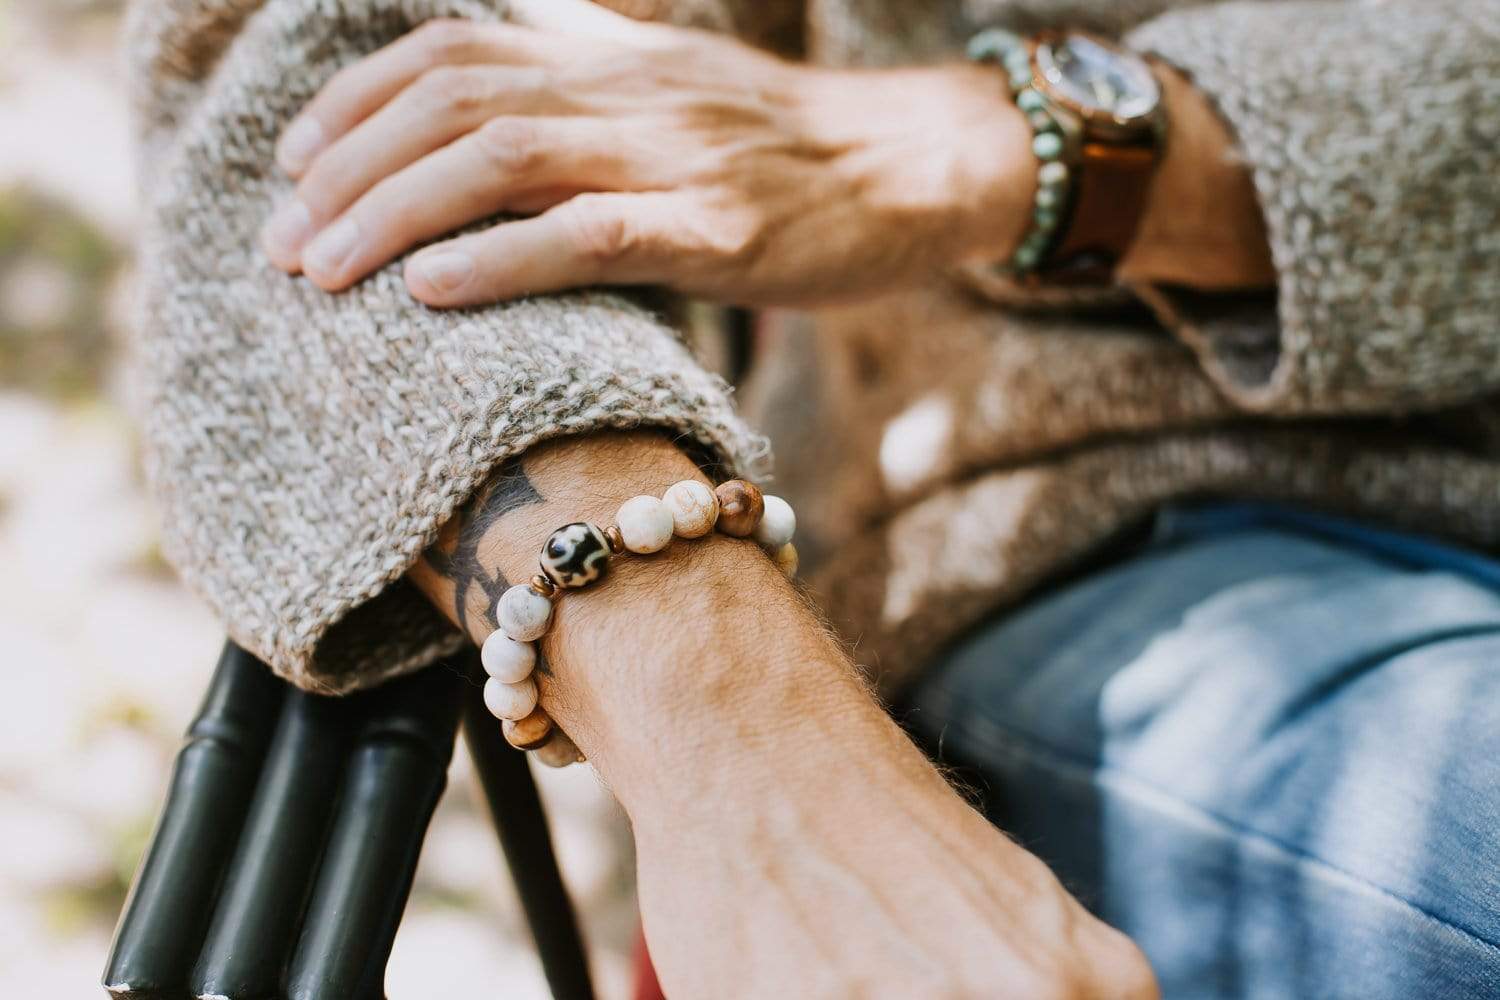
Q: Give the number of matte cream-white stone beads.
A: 6